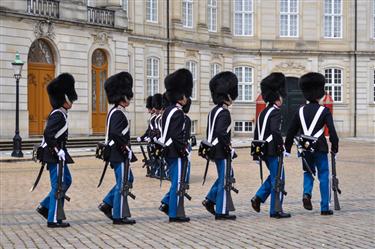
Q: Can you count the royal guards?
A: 10